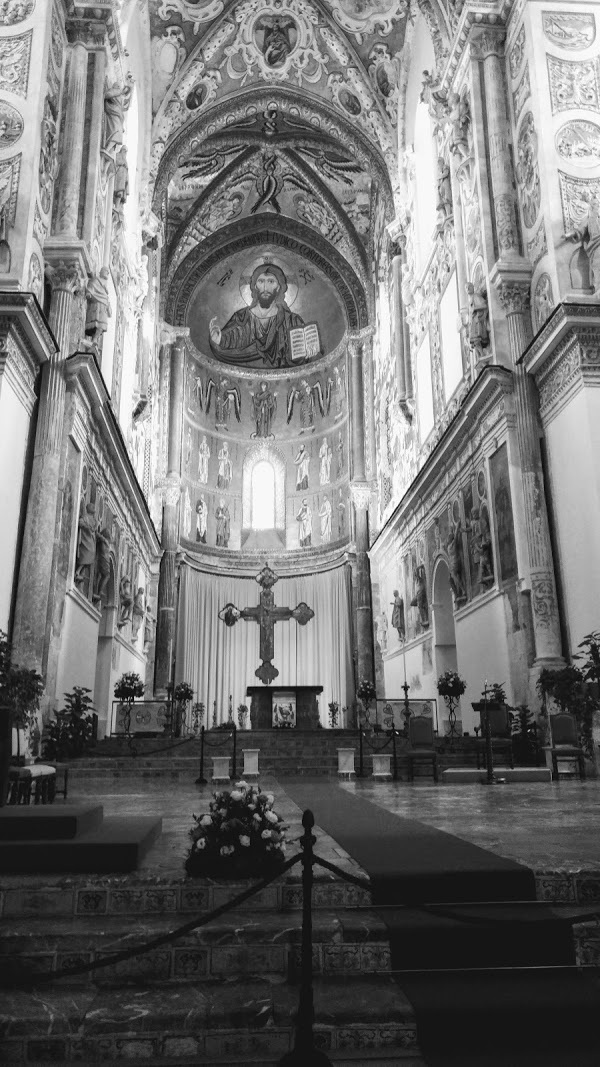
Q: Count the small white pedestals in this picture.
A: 4